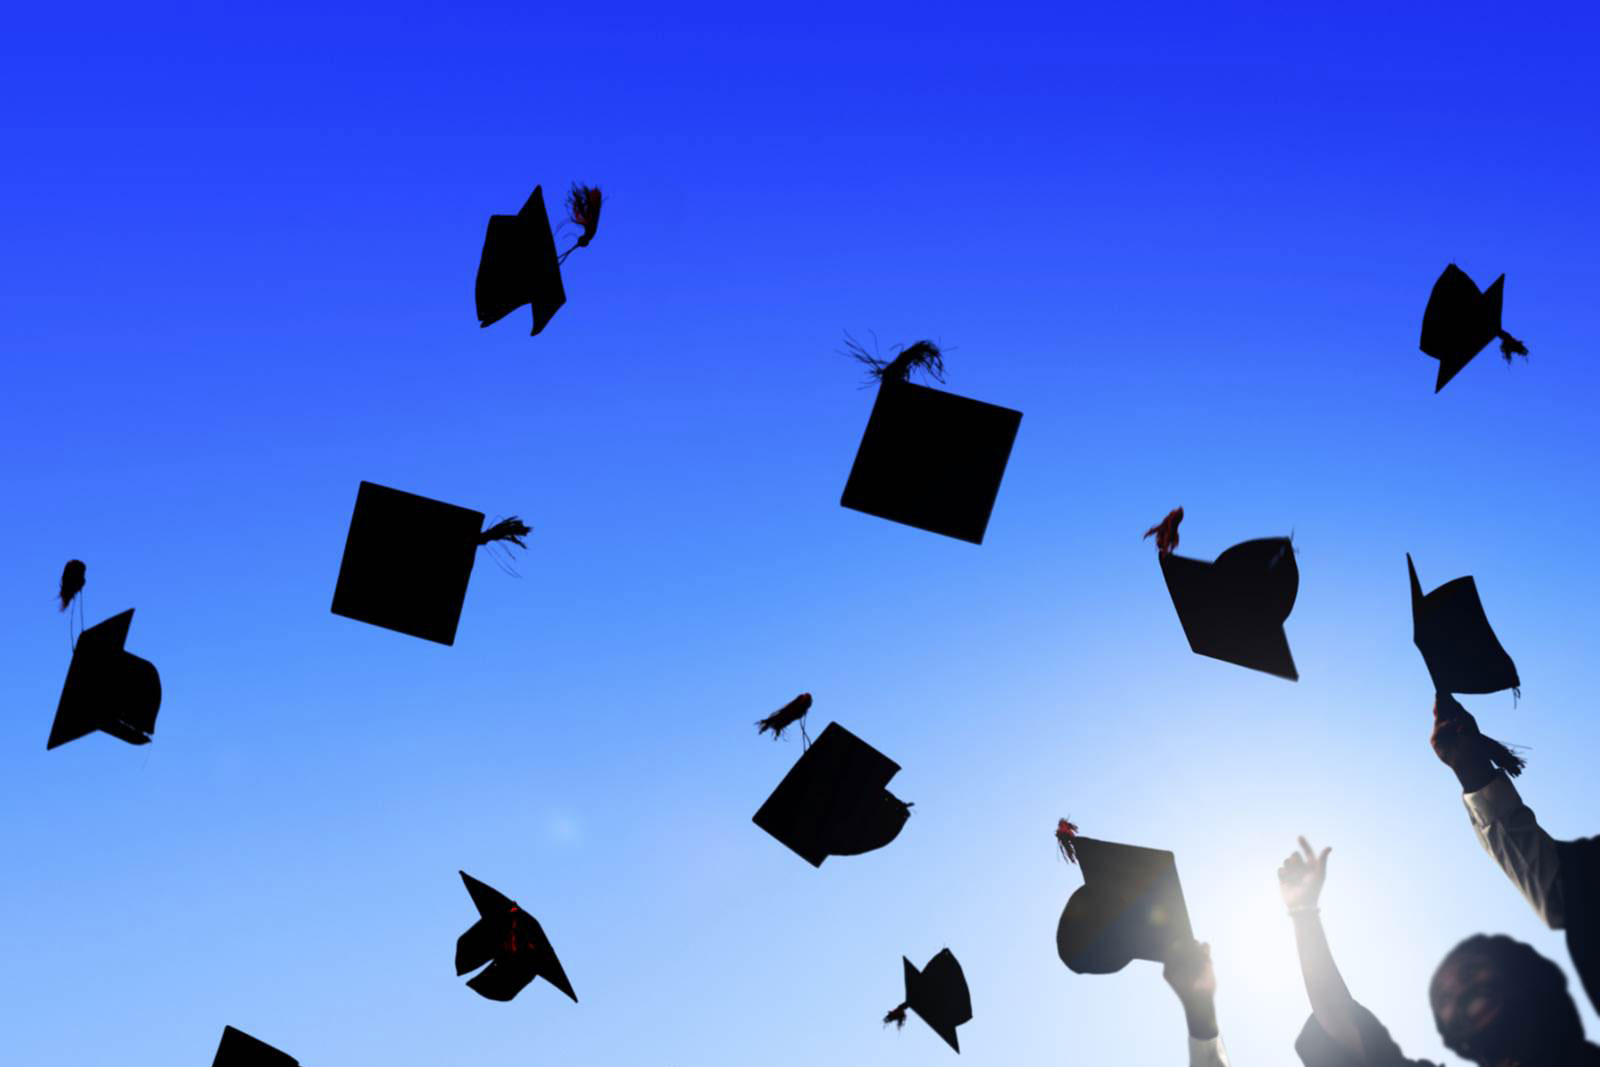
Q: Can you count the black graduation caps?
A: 12